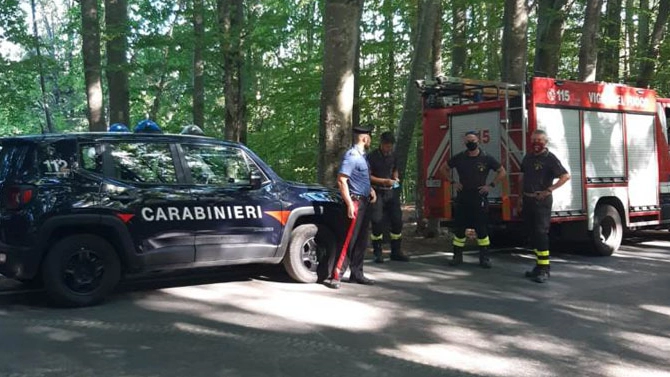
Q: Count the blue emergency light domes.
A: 2